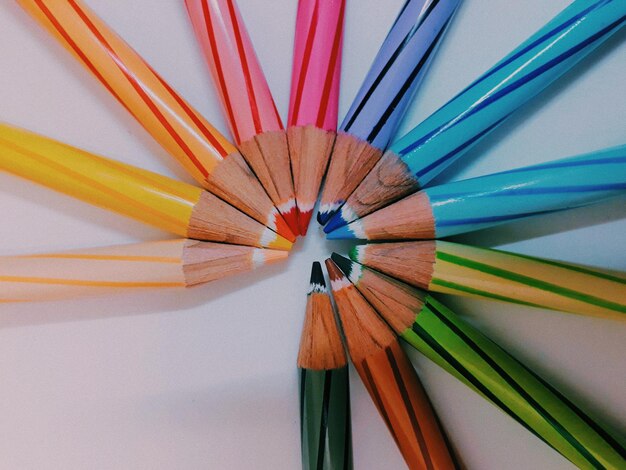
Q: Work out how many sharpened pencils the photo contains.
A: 12